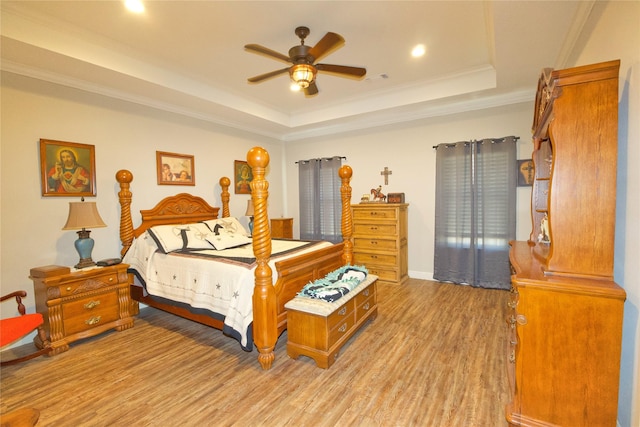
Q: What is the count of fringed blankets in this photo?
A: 1